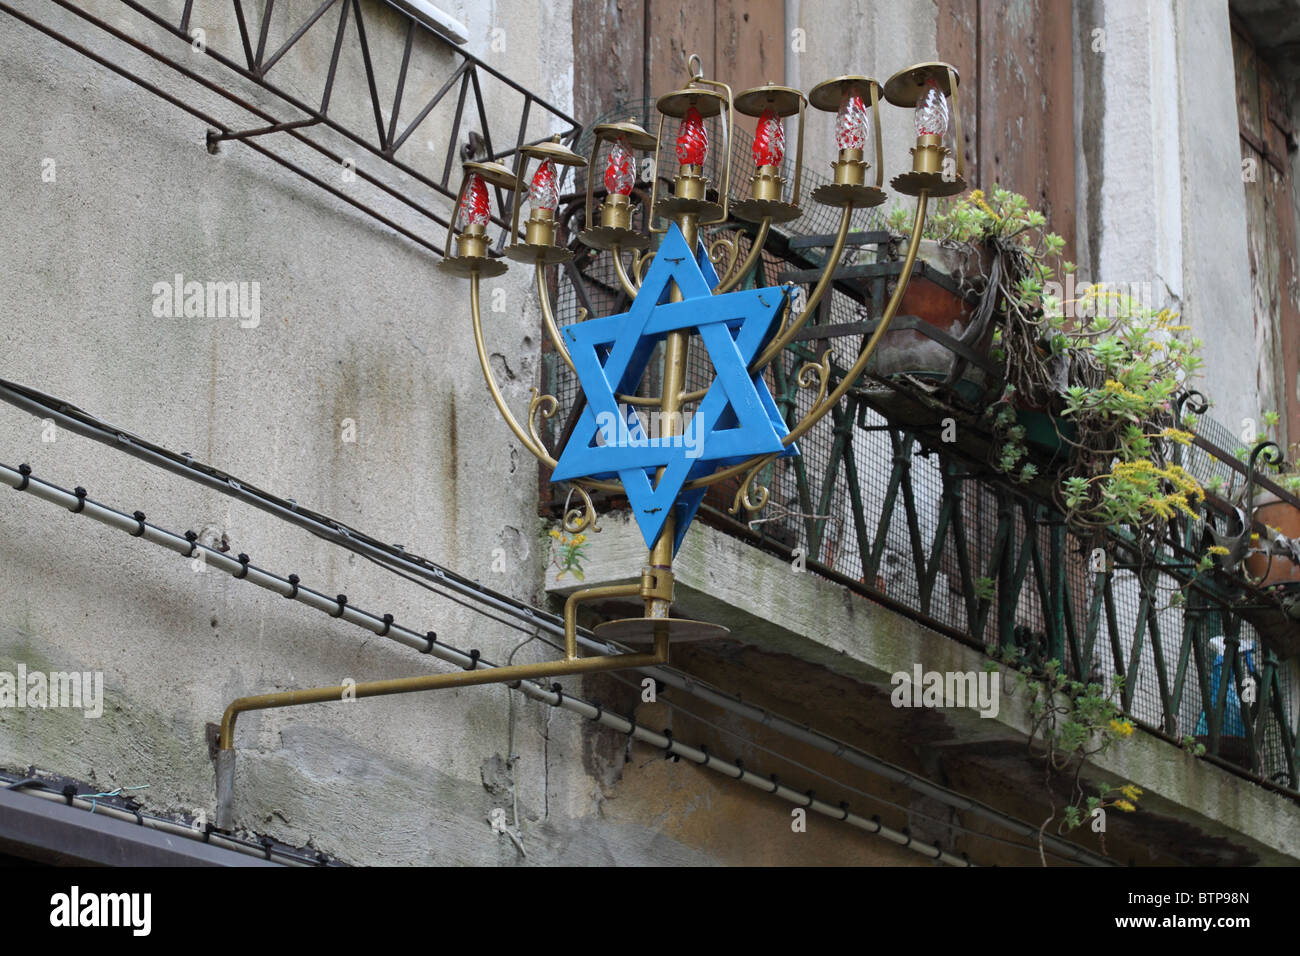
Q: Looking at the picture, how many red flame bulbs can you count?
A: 7